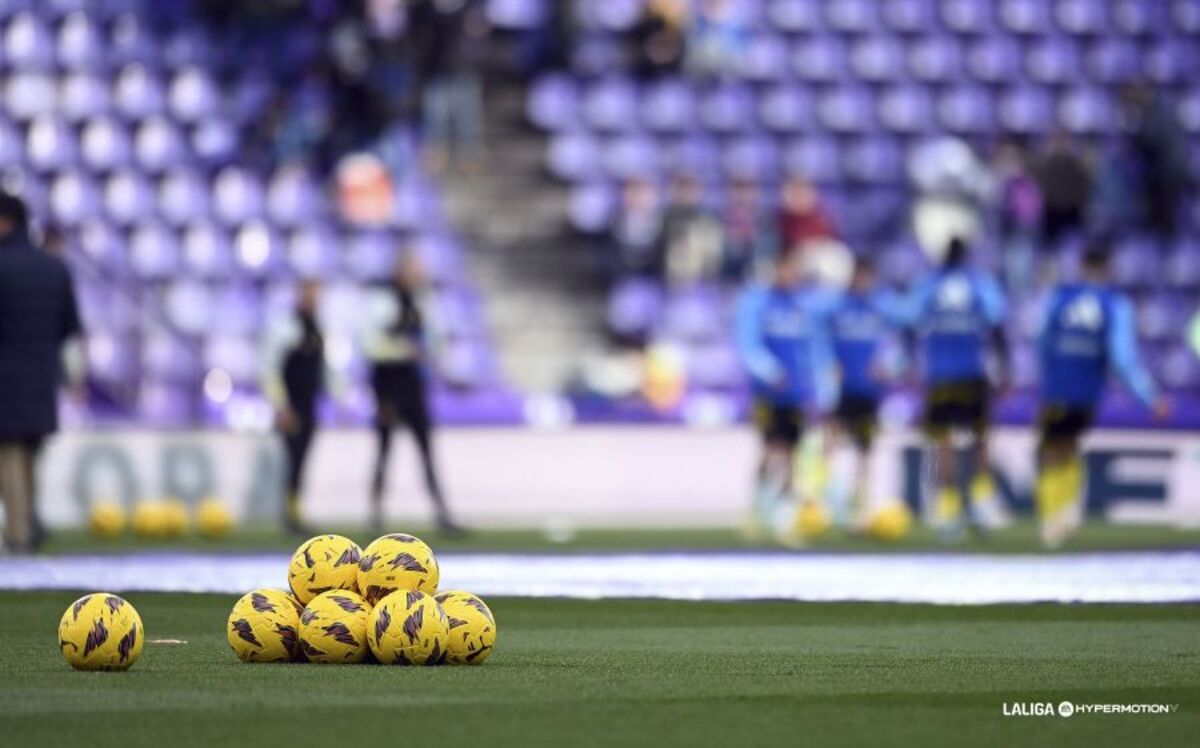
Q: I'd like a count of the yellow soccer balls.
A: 13